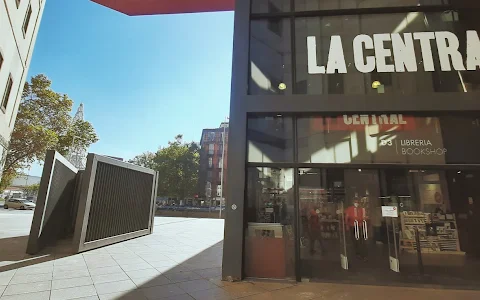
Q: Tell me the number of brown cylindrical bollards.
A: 0